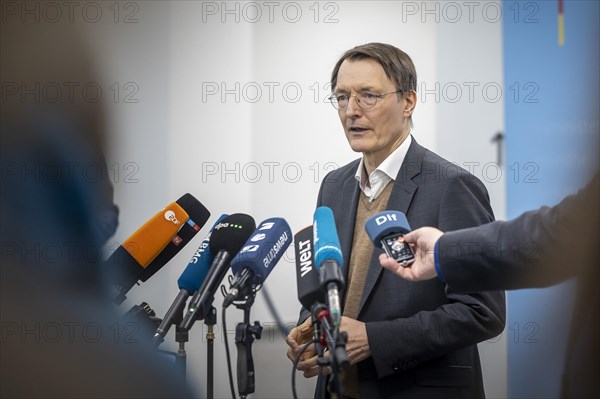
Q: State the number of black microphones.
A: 3